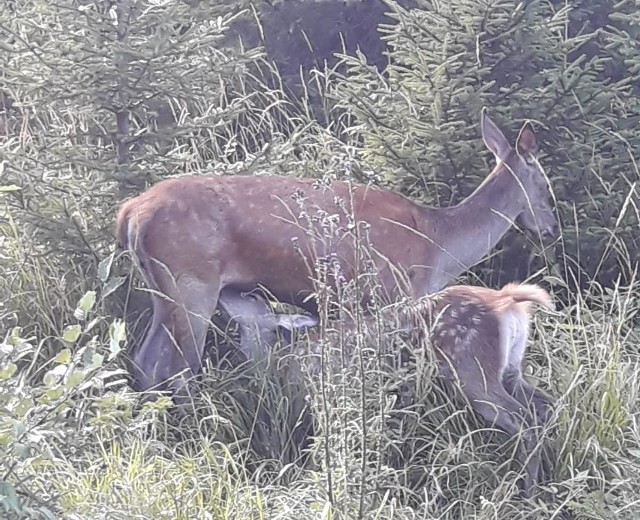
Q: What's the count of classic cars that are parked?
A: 0